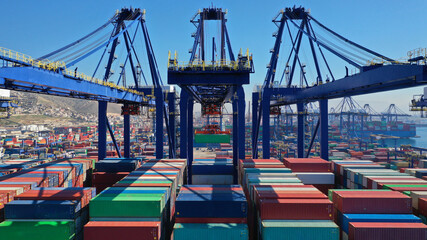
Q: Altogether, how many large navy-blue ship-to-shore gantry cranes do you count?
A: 3